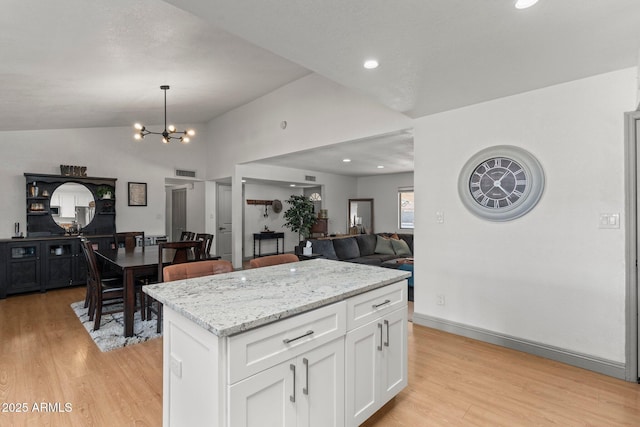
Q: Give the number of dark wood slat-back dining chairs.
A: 6